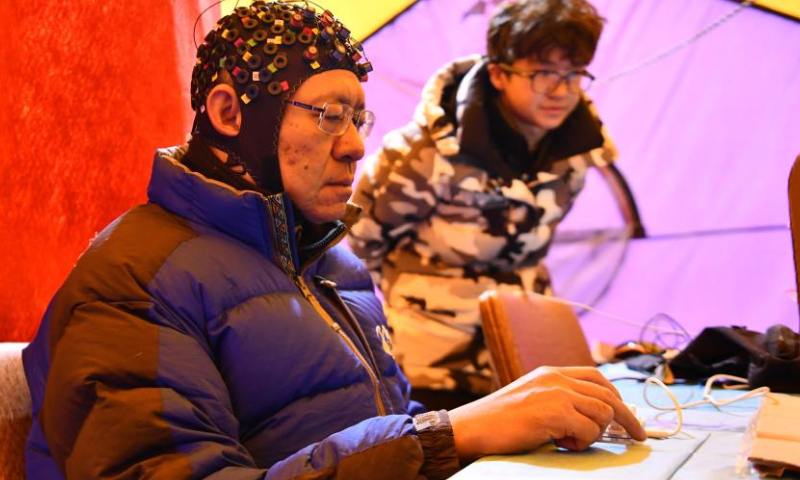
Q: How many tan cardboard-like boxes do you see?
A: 1